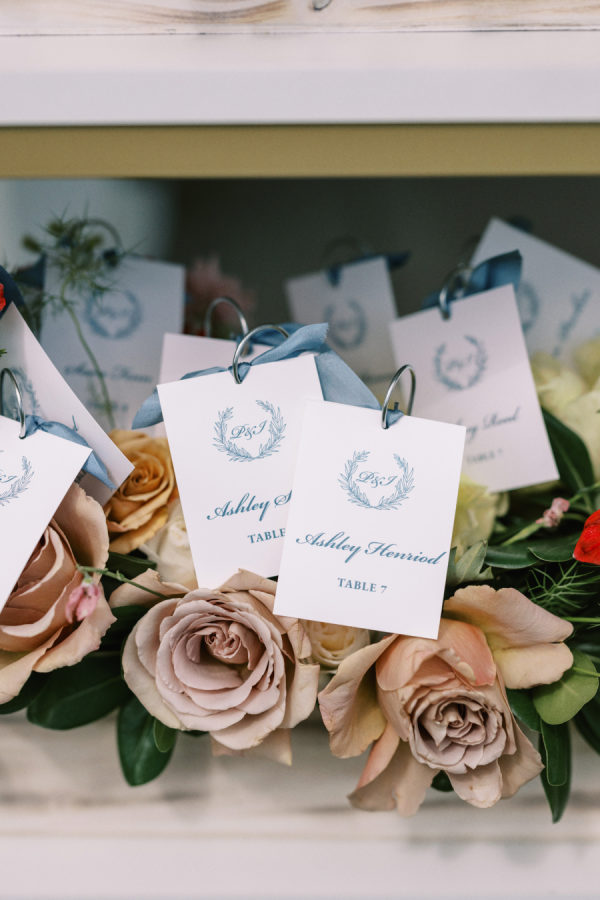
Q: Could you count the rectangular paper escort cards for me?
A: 9